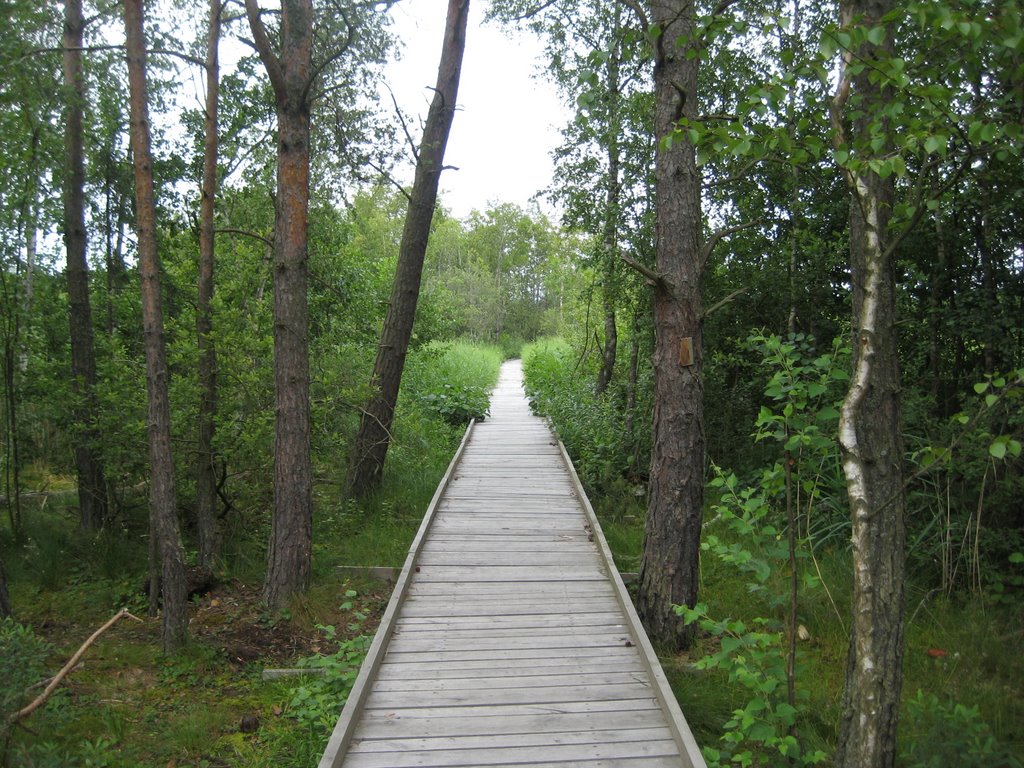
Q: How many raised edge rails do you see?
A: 2